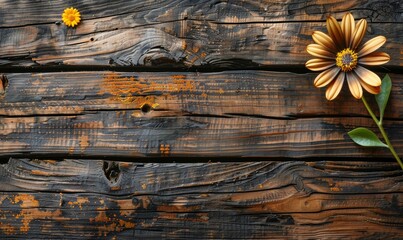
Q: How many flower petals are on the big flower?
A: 13